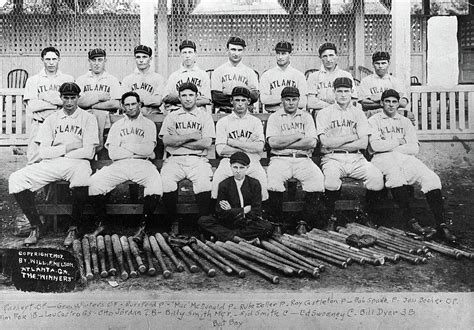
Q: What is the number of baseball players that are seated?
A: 7